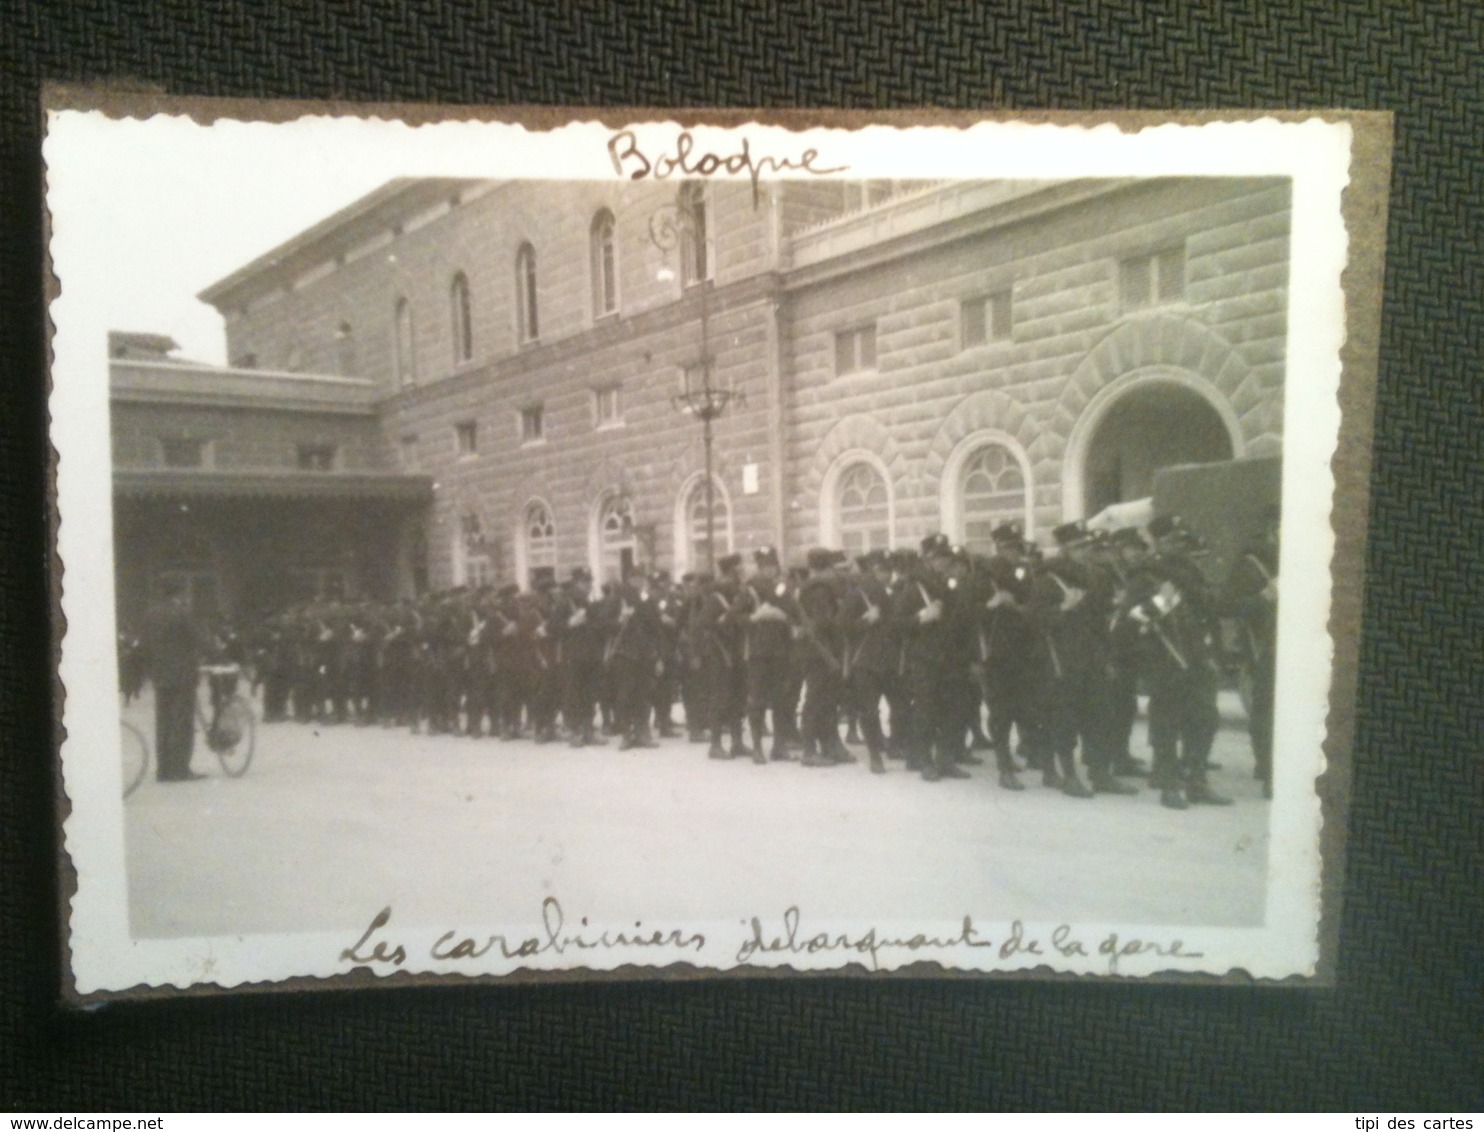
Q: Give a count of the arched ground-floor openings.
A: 7